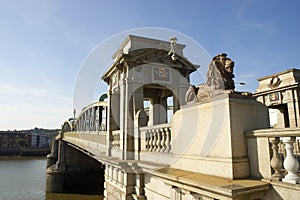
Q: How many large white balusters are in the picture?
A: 2